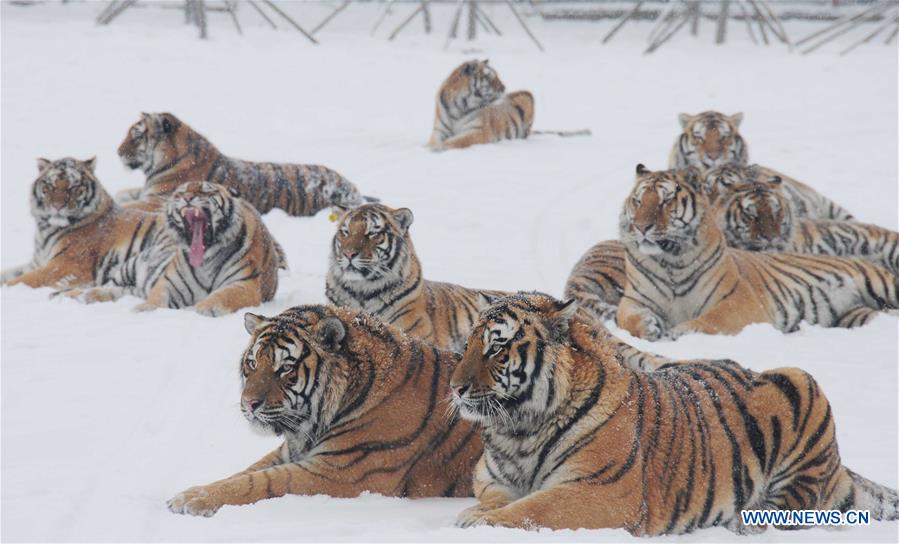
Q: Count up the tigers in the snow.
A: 11